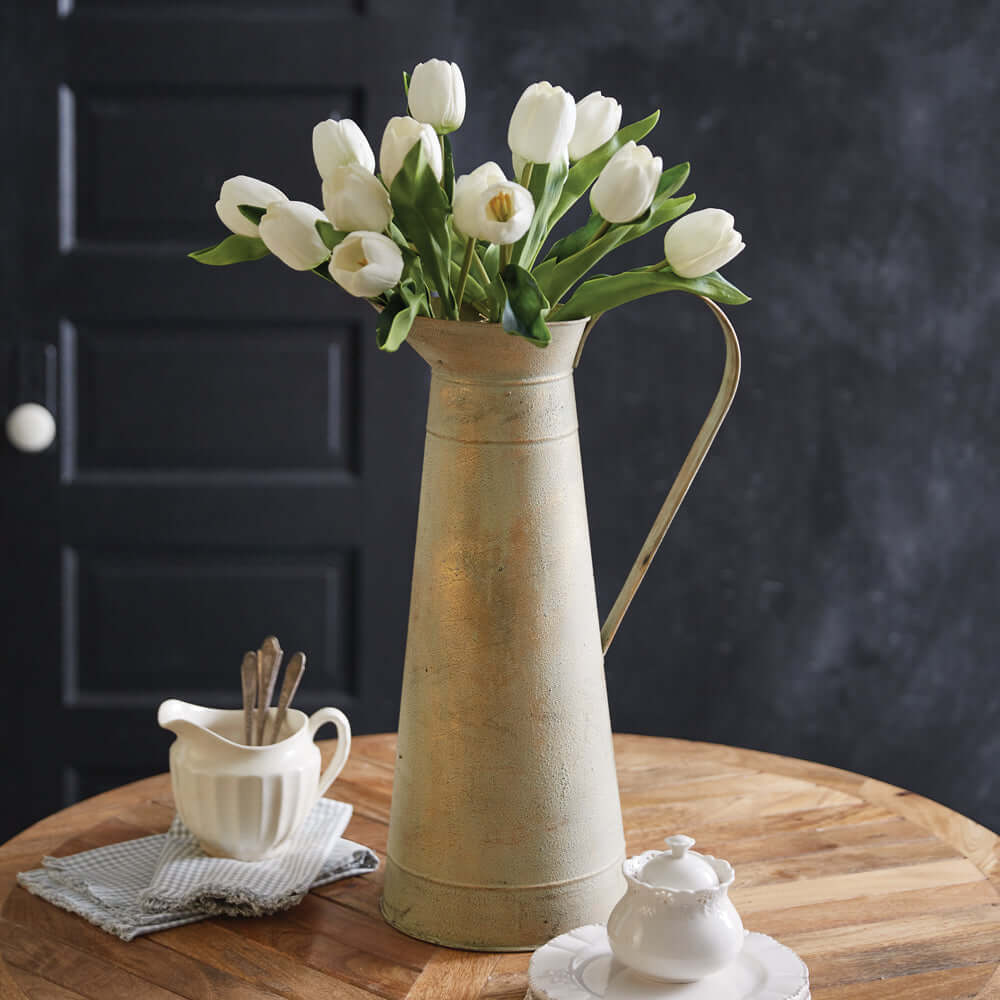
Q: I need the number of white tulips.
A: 13